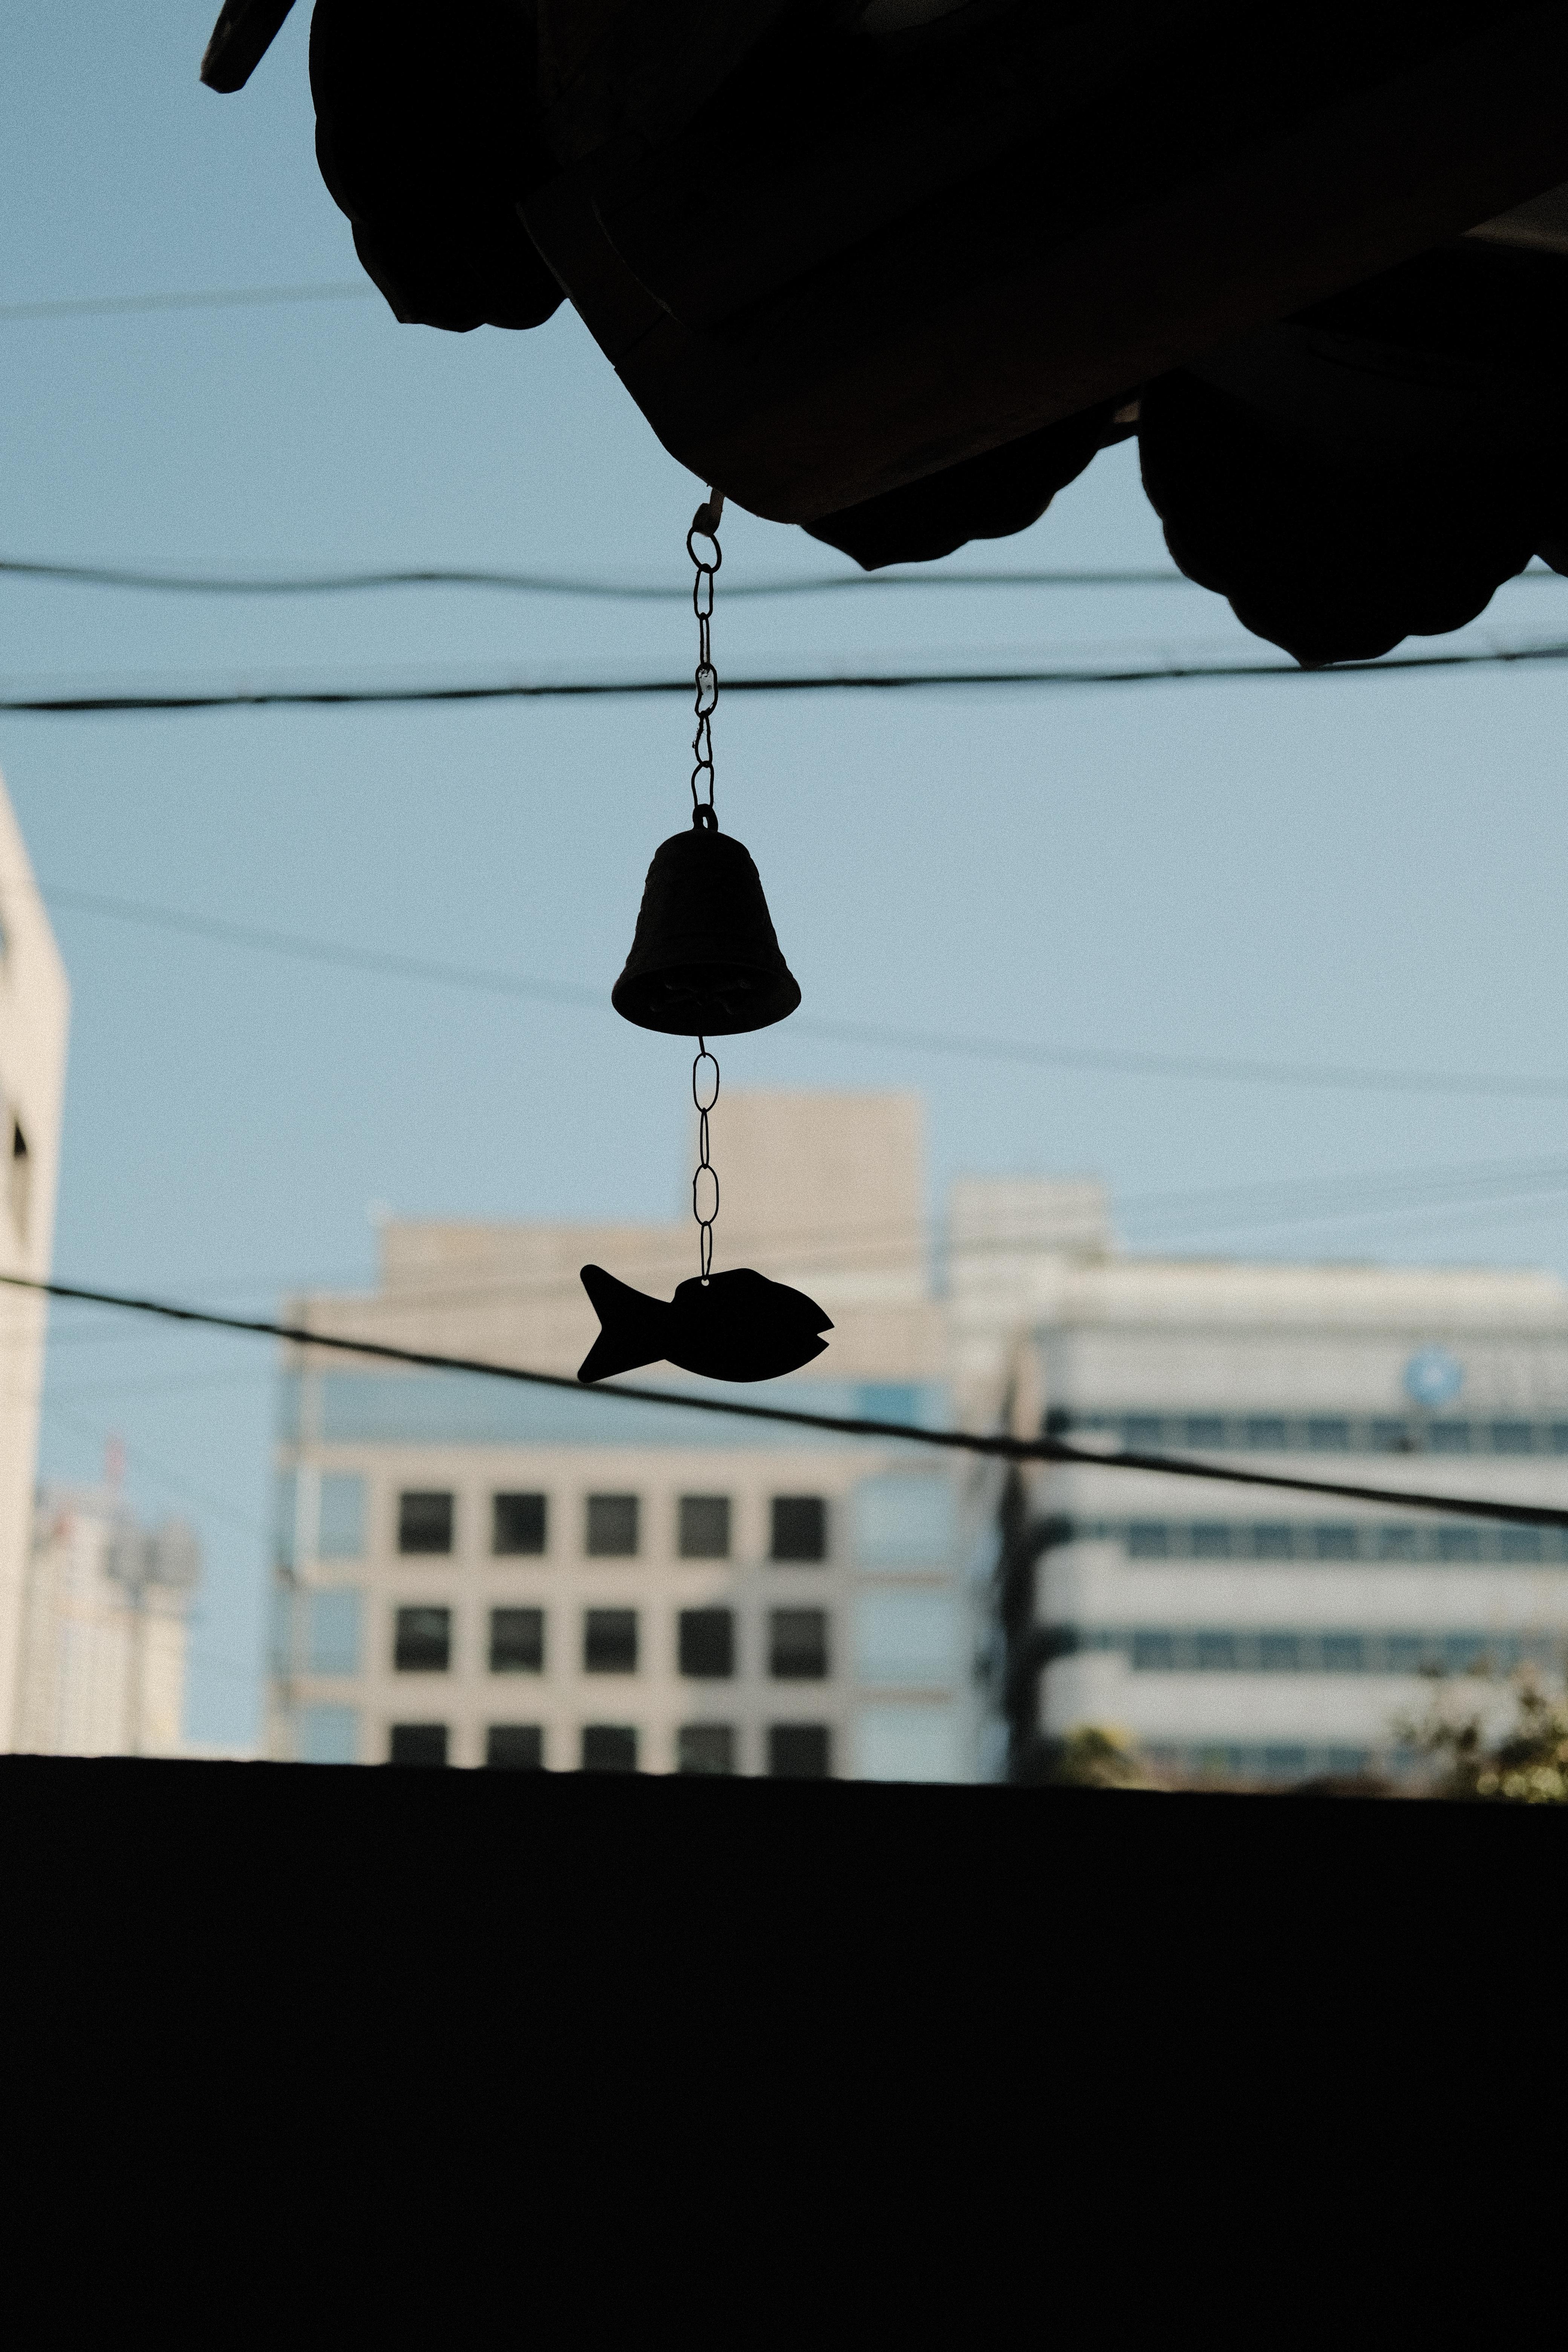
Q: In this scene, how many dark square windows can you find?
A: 15